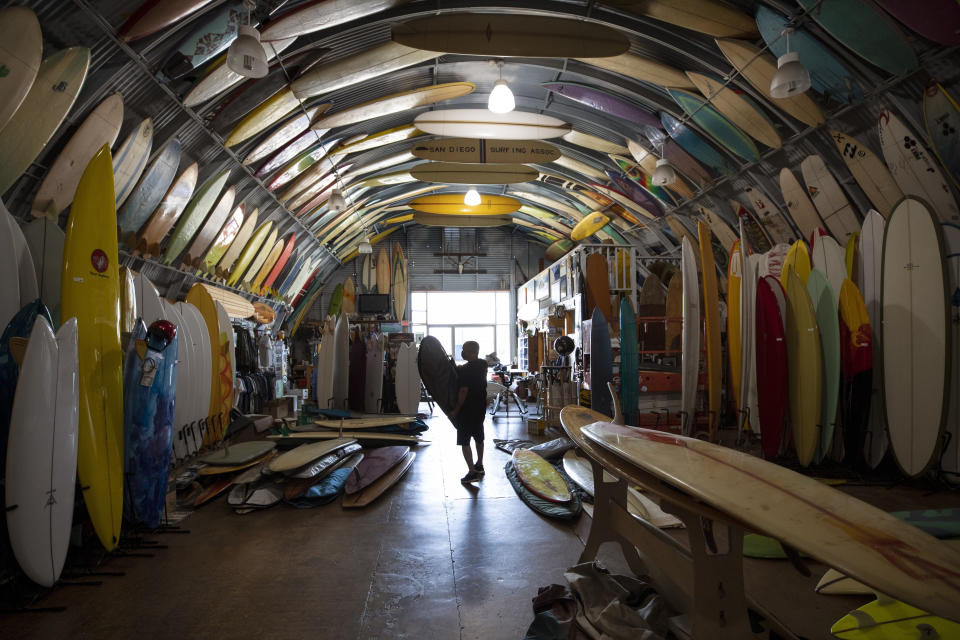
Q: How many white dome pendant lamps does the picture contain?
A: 7